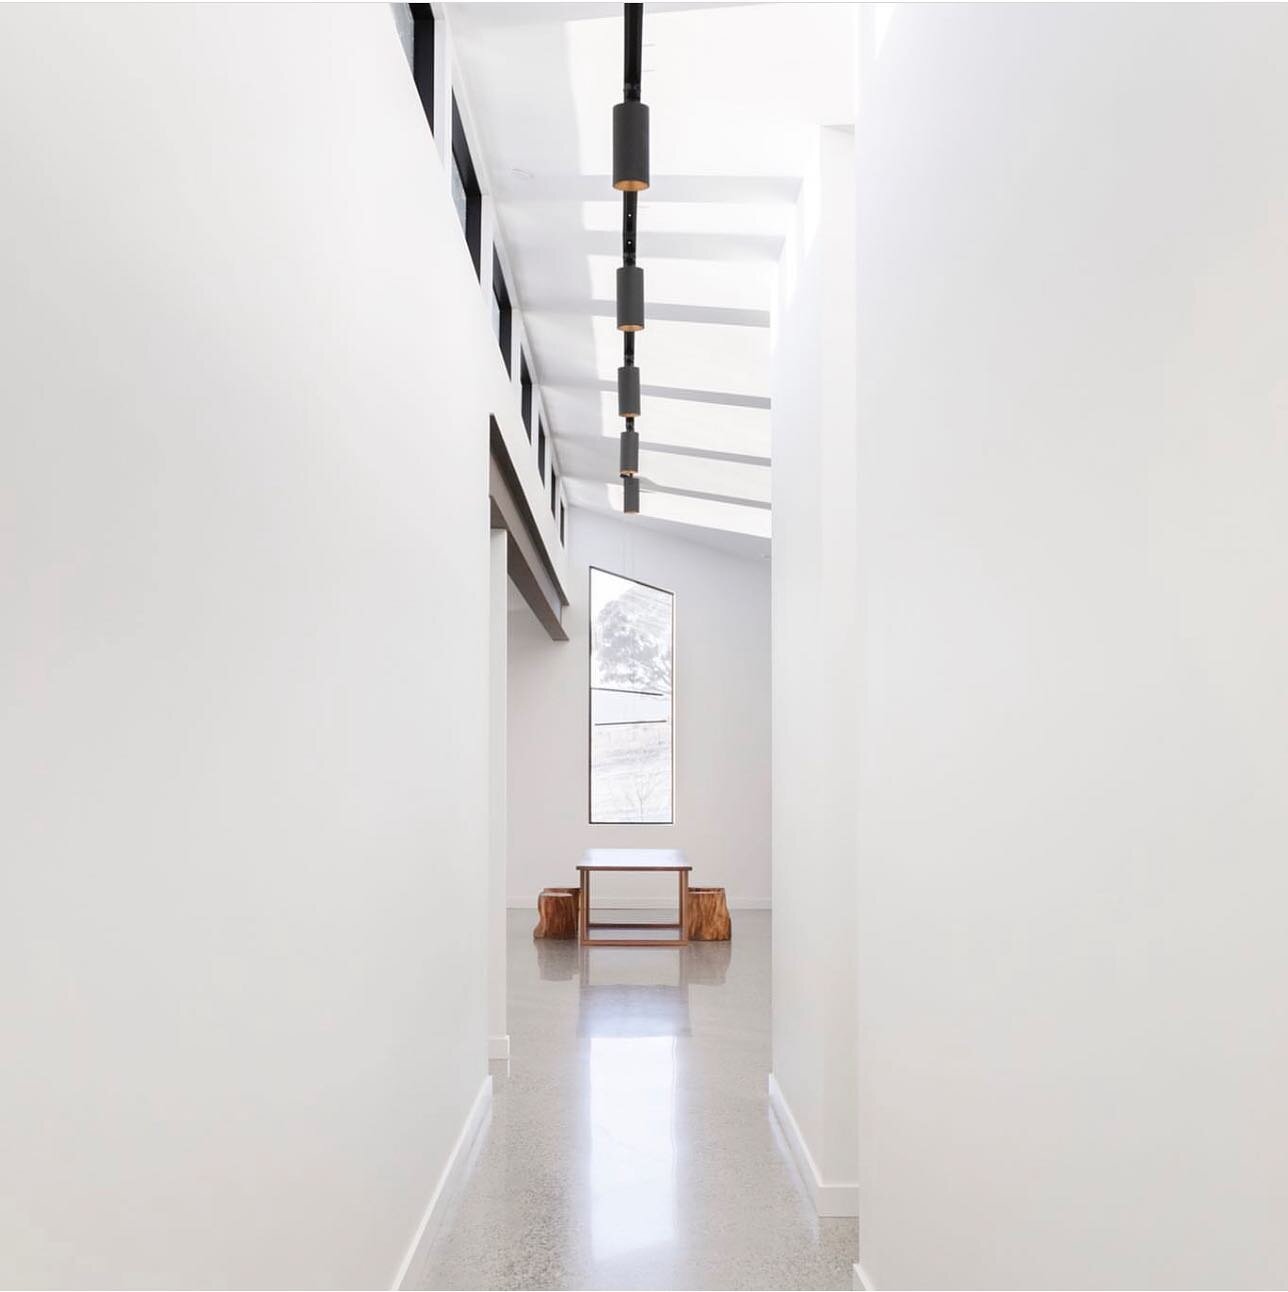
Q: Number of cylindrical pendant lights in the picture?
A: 5